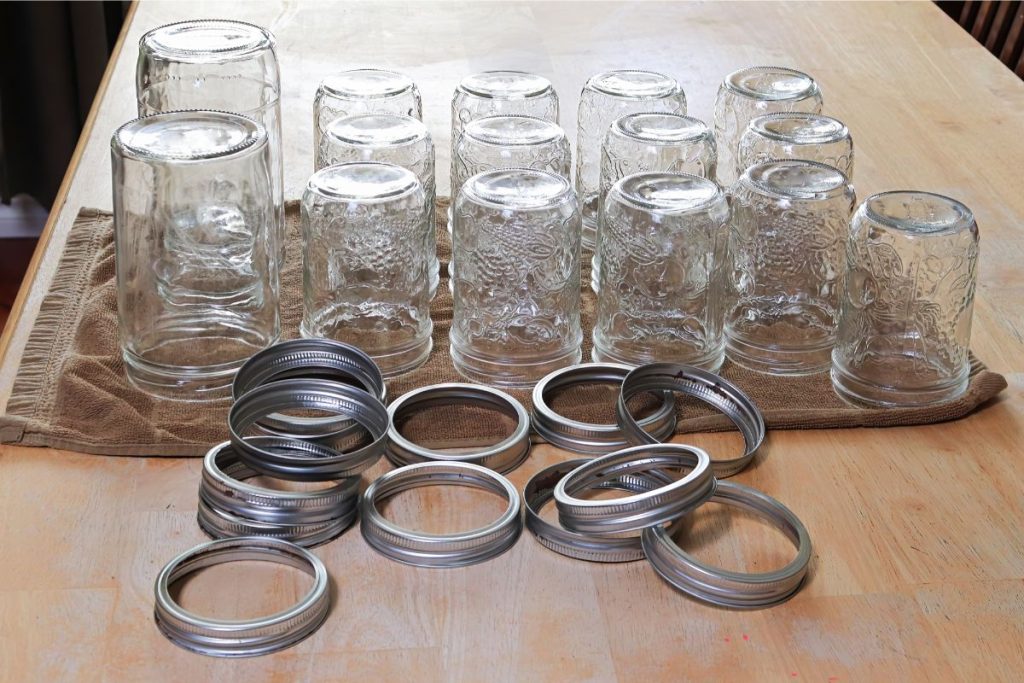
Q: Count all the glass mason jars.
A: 15